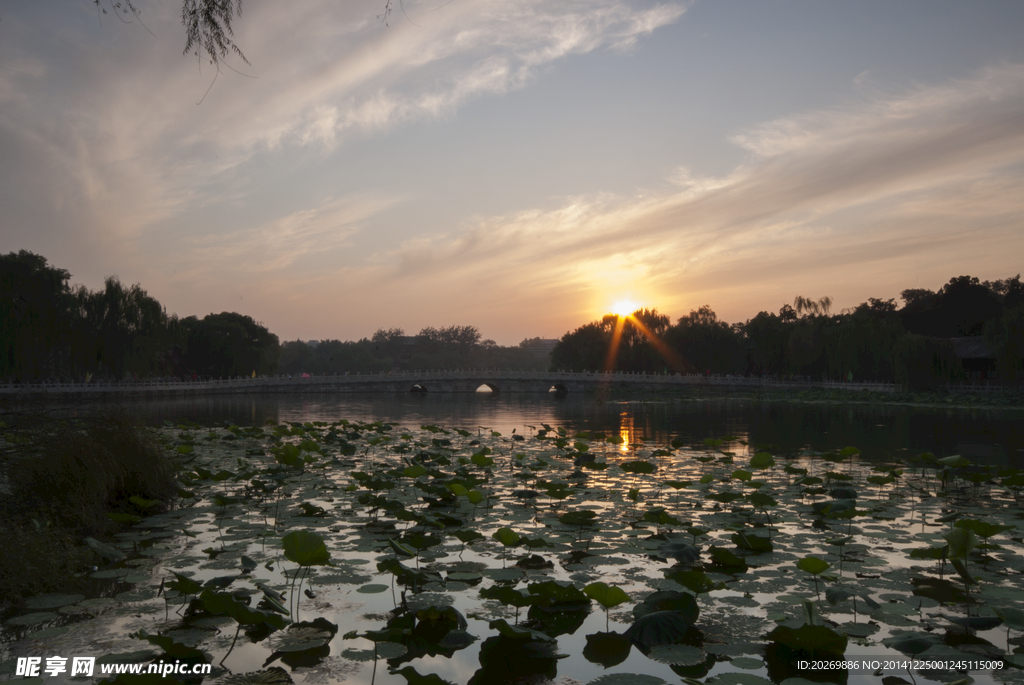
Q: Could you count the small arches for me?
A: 3